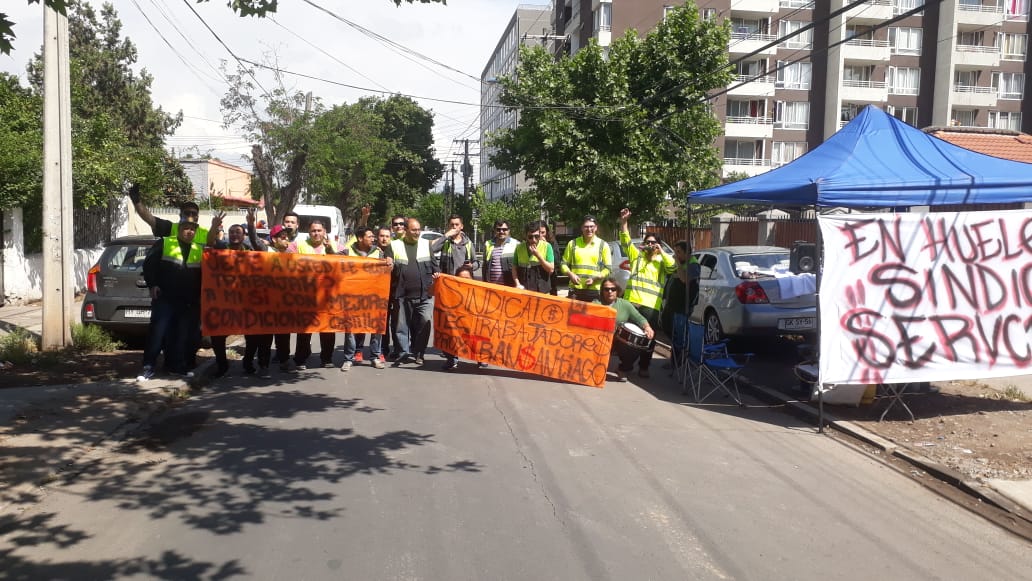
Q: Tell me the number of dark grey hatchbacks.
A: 1